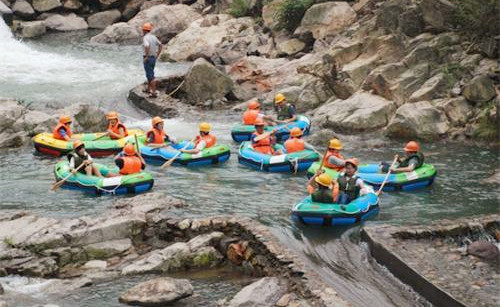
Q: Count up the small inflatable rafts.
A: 7